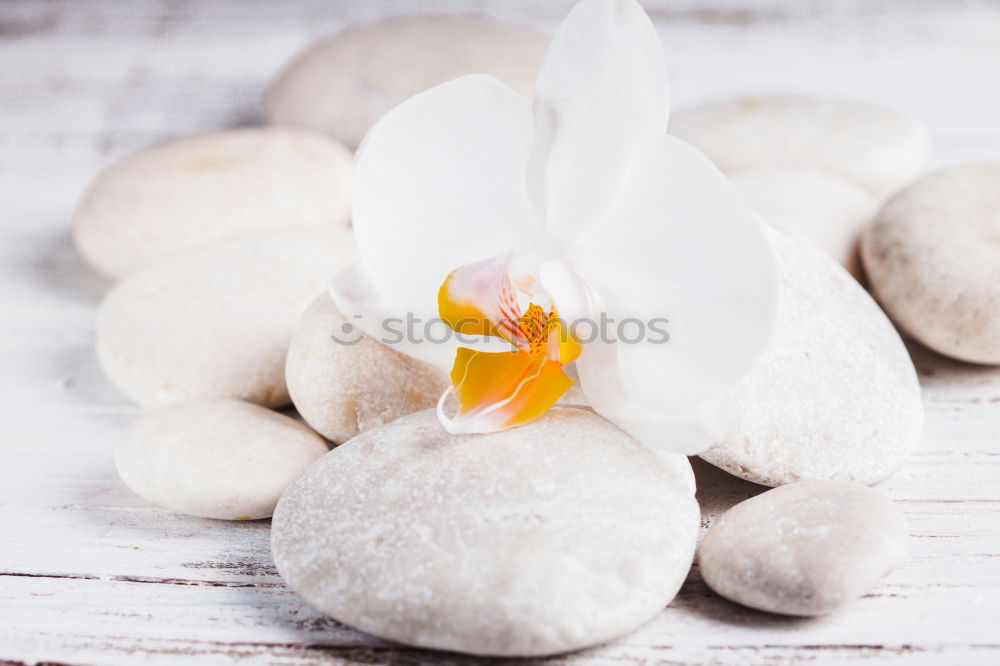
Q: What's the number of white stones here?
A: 11